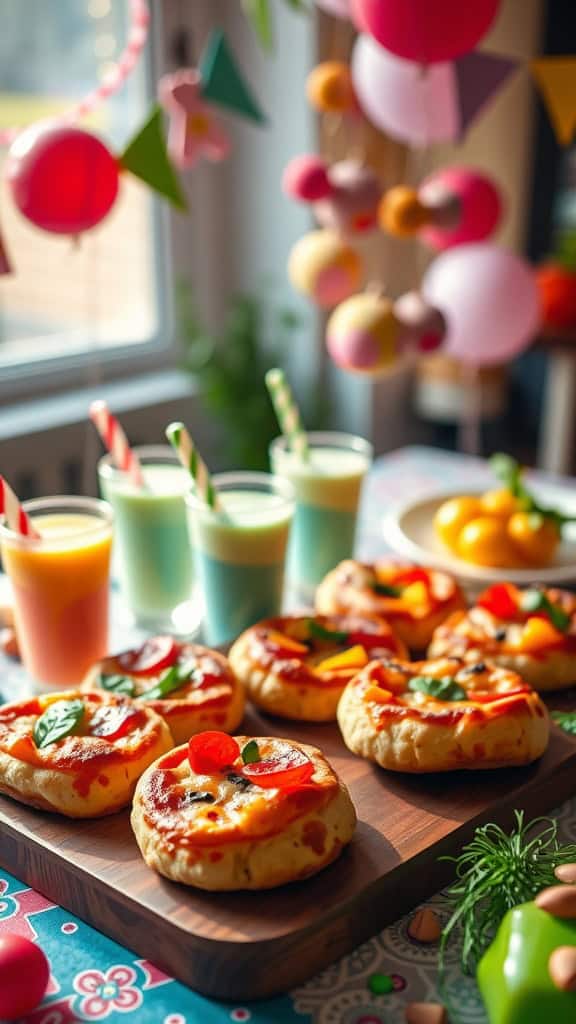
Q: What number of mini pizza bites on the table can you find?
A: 7